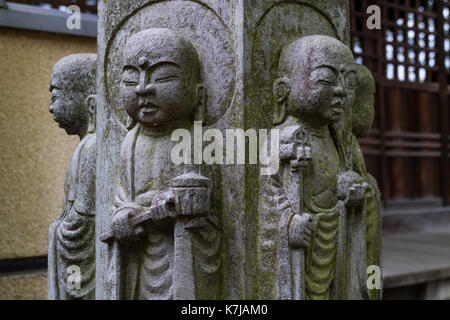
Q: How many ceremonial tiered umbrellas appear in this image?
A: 0